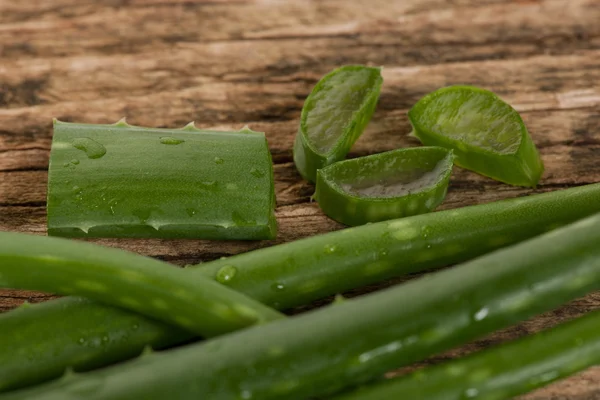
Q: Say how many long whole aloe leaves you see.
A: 4